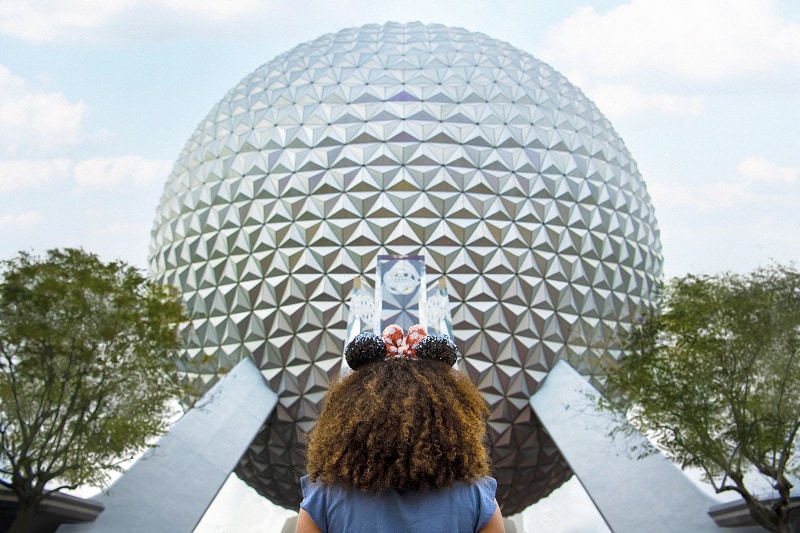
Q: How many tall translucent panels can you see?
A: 3